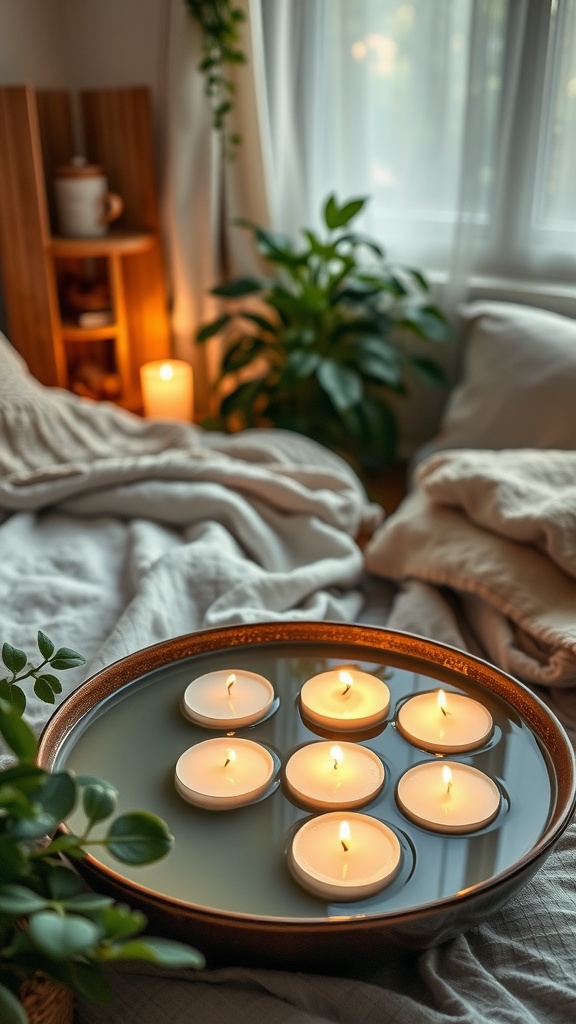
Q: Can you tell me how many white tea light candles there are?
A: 7